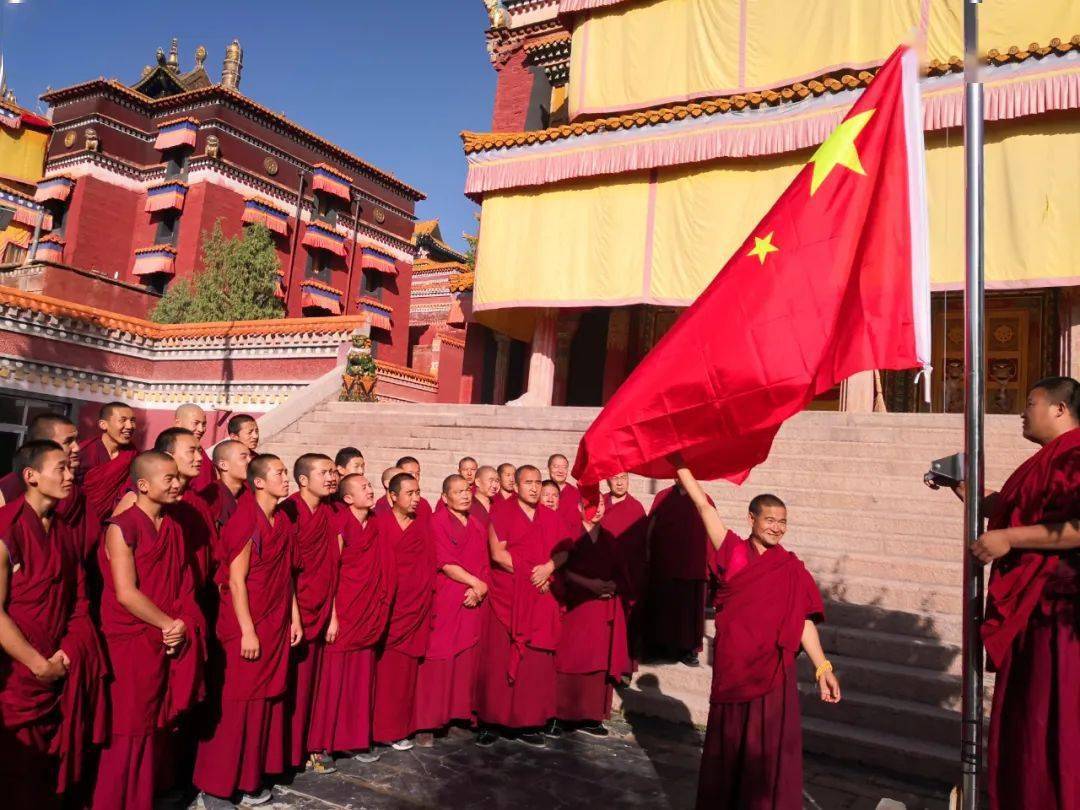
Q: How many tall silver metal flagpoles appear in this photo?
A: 1